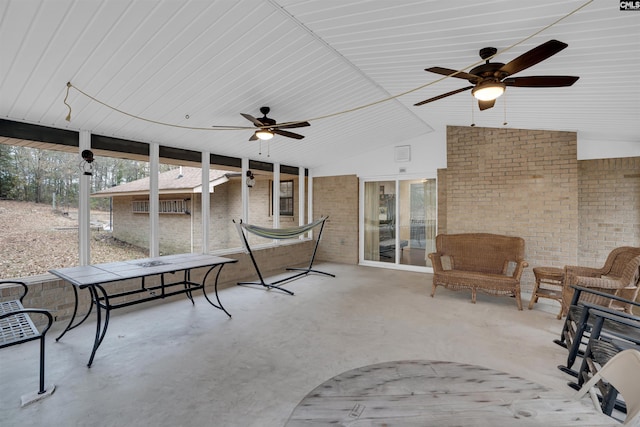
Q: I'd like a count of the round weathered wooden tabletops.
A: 1